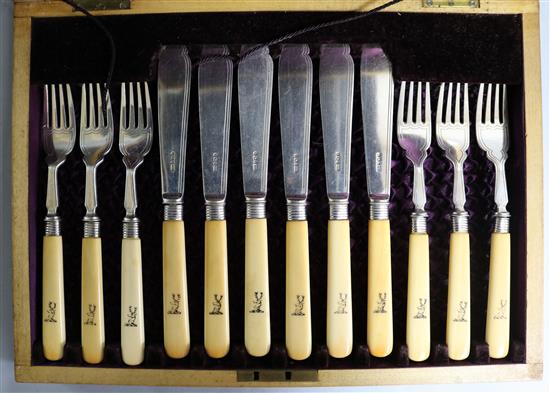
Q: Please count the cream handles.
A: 12